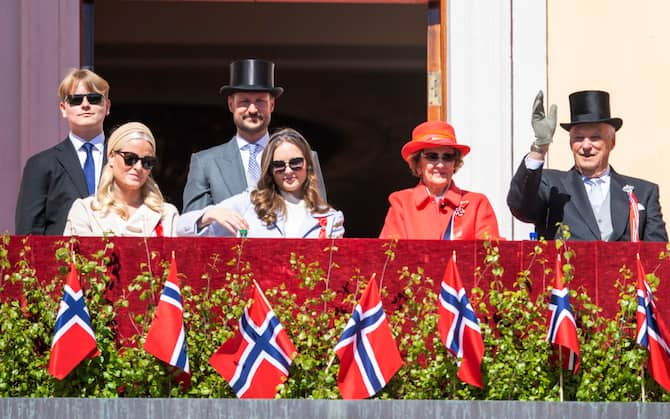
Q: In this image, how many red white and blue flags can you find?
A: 7